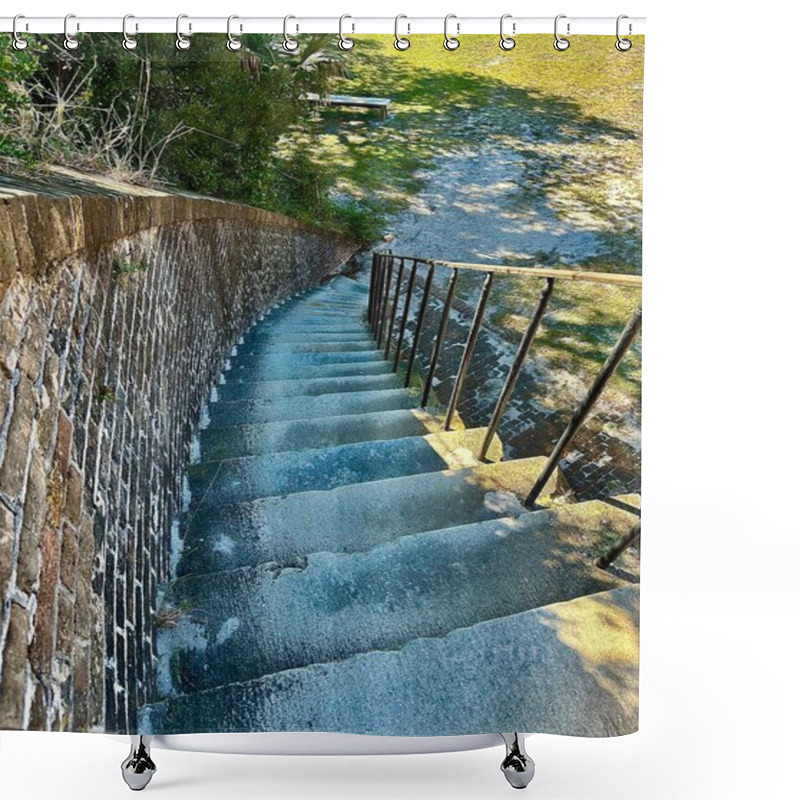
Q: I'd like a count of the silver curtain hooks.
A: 12